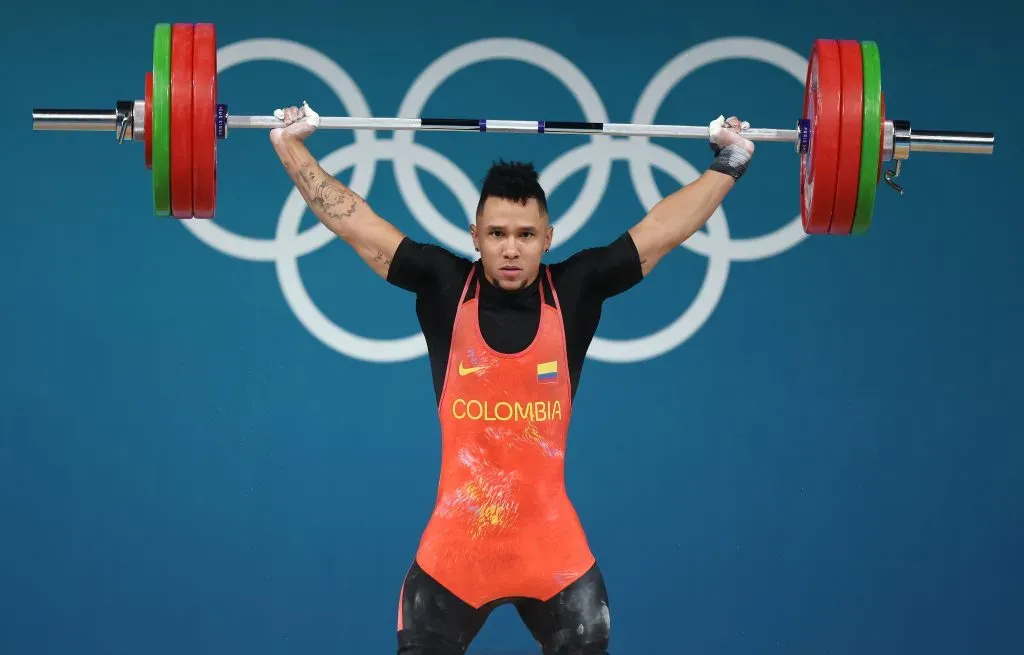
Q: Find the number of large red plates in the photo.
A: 4